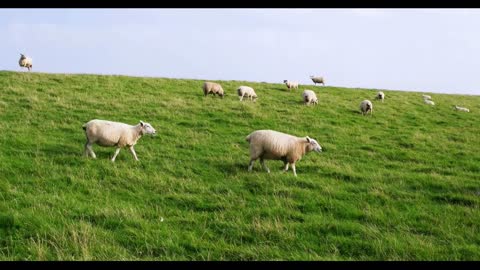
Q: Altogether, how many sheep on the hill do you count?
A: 13